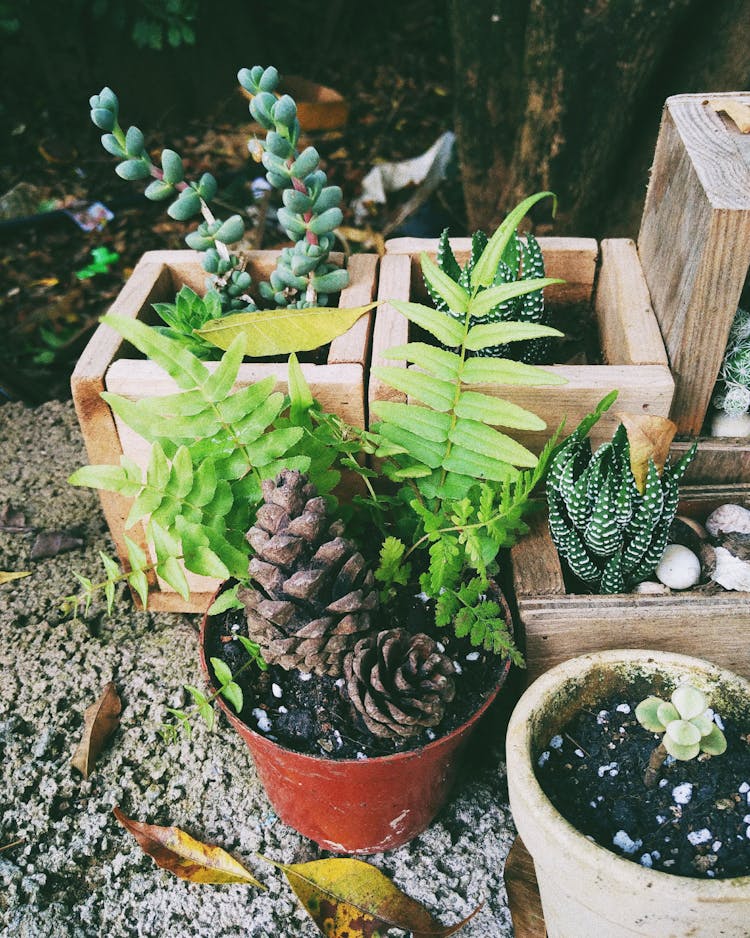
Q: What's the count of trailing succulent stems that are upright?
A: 2